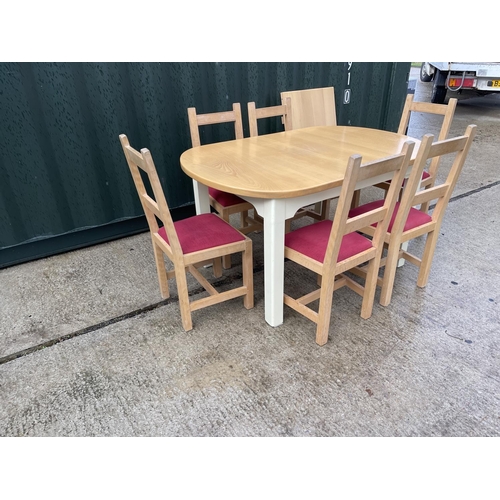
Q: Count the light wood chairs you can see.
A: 6